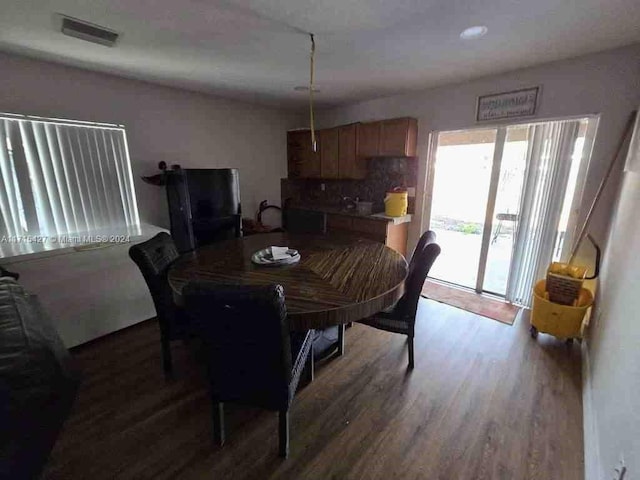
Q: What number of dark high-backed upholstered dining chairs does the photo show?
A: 3